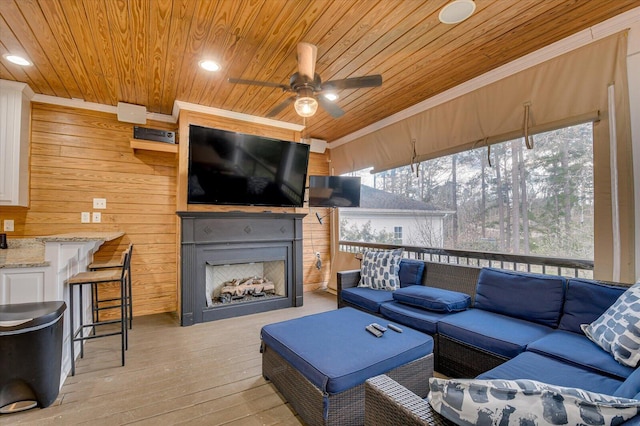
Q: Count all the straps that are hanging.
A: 3